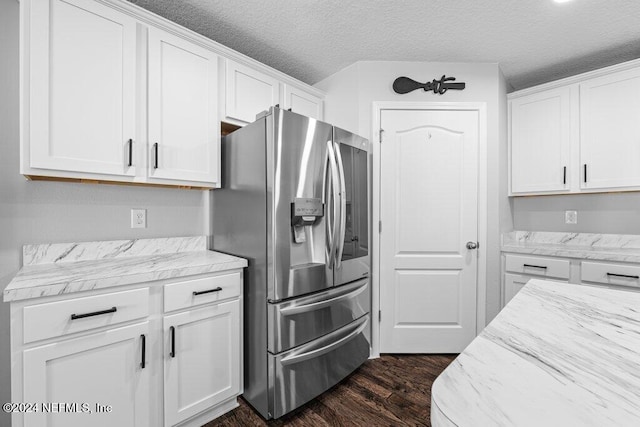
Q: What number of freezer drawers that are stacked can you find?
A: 2